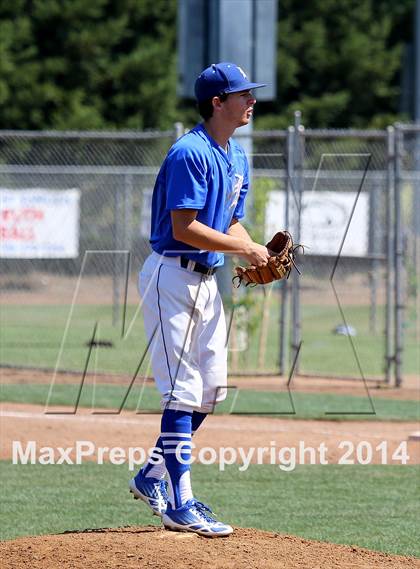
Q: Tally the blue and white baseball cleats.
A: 2